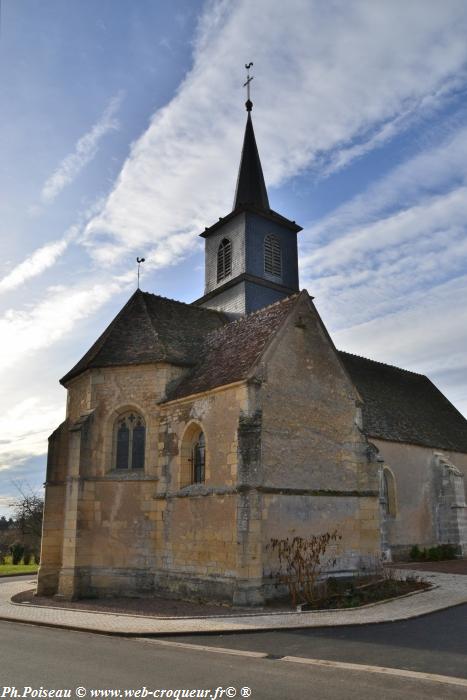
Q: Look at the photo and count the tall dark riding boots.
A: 0